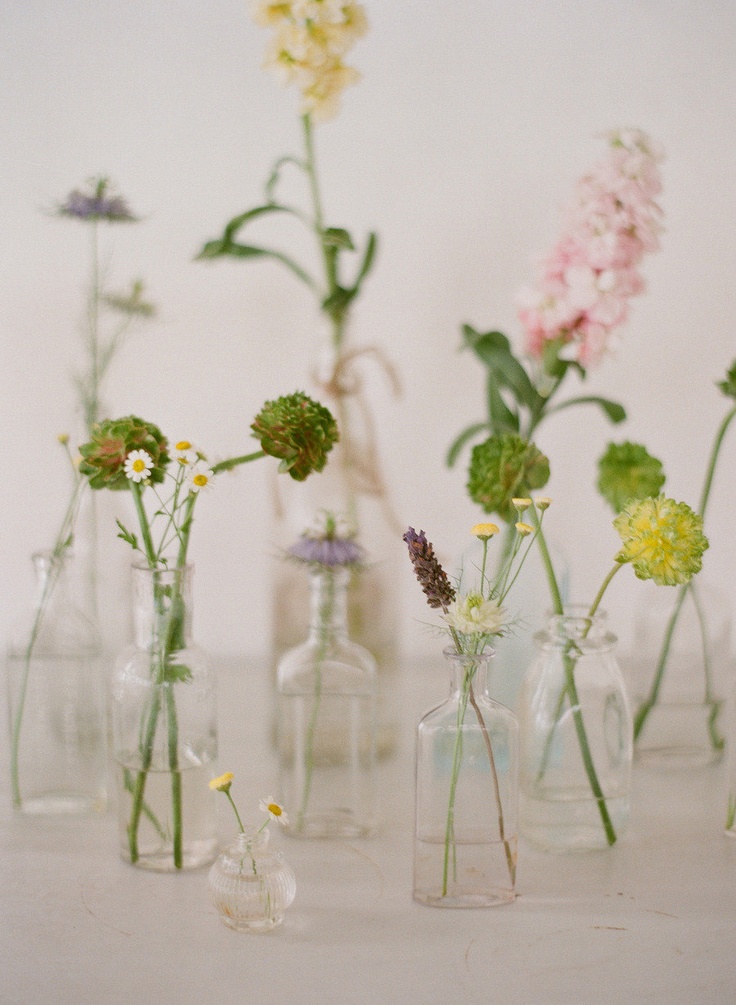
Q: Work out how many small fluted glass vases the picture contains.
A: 1